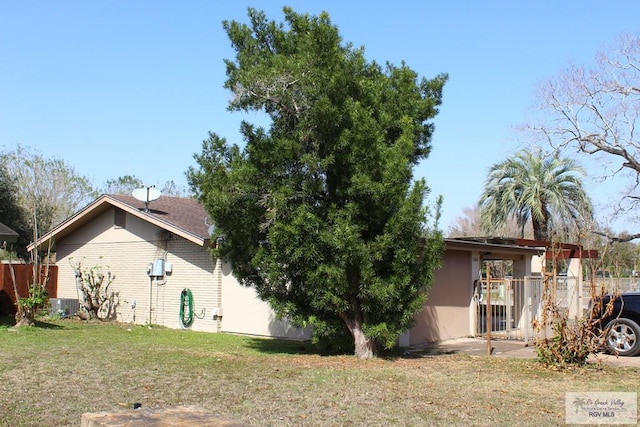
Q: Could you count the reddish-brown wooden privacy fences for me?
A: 1